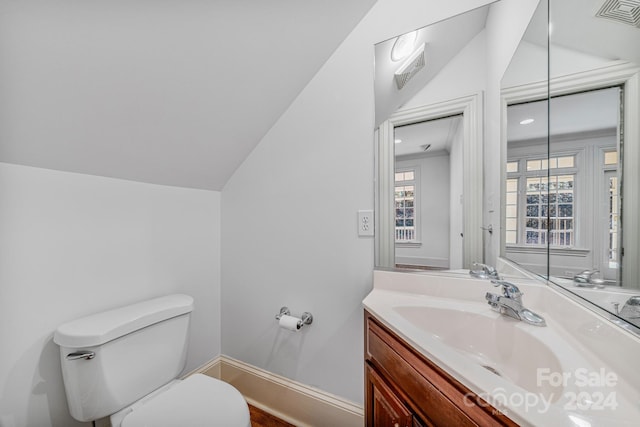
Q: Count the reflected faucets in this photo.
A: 3